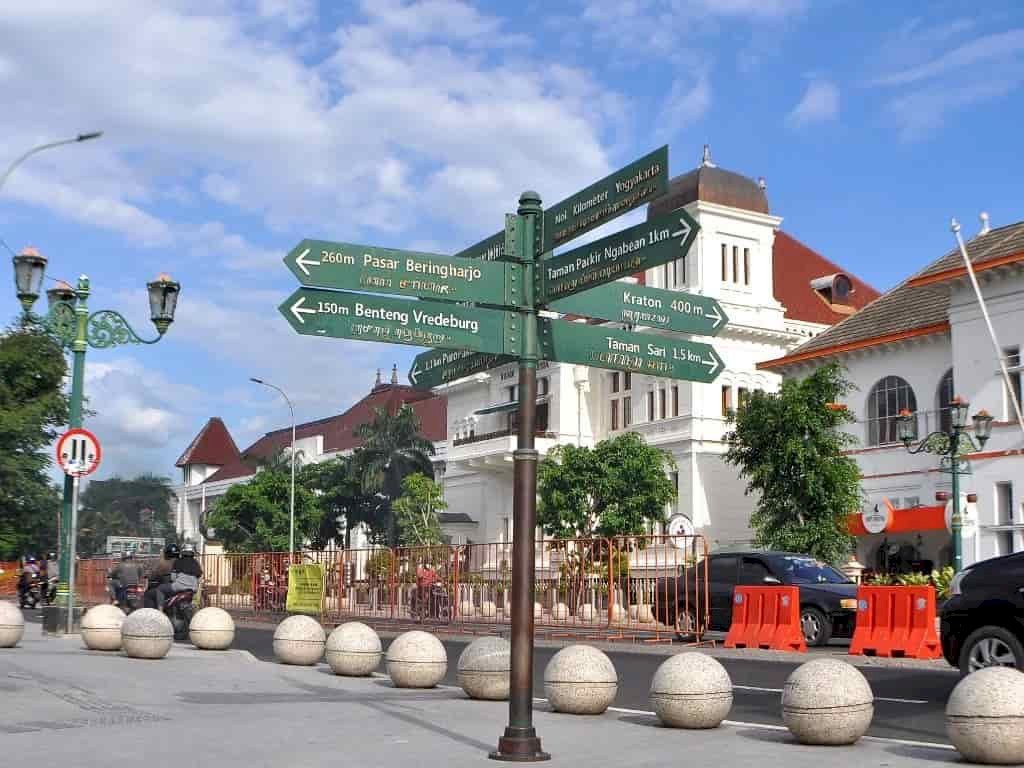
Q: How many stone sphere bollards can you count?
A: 12